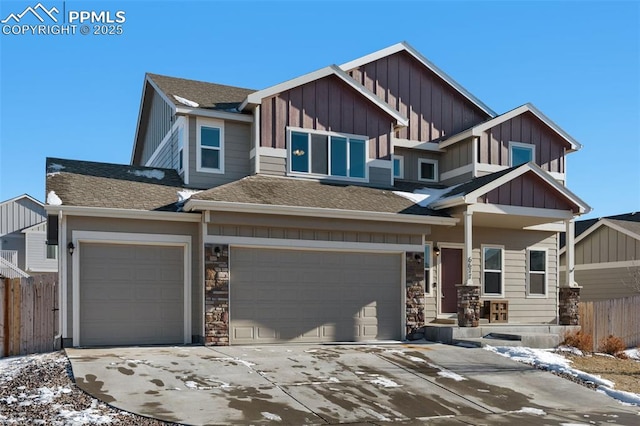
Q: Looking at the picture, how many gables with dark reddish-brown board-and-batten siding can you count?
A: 4